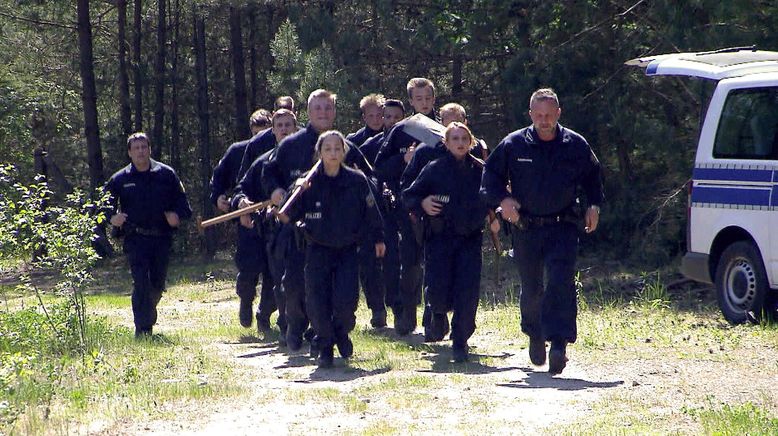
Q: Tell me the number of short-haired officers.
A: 10